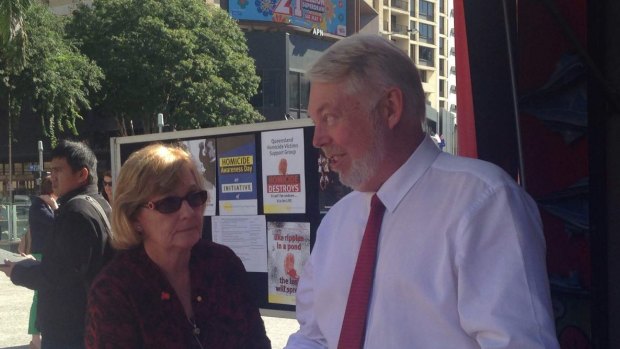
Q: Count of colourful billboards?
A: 1